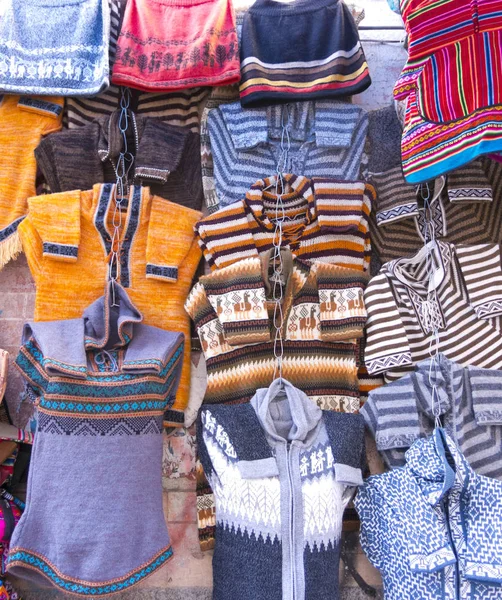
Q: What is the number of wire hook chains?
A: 3